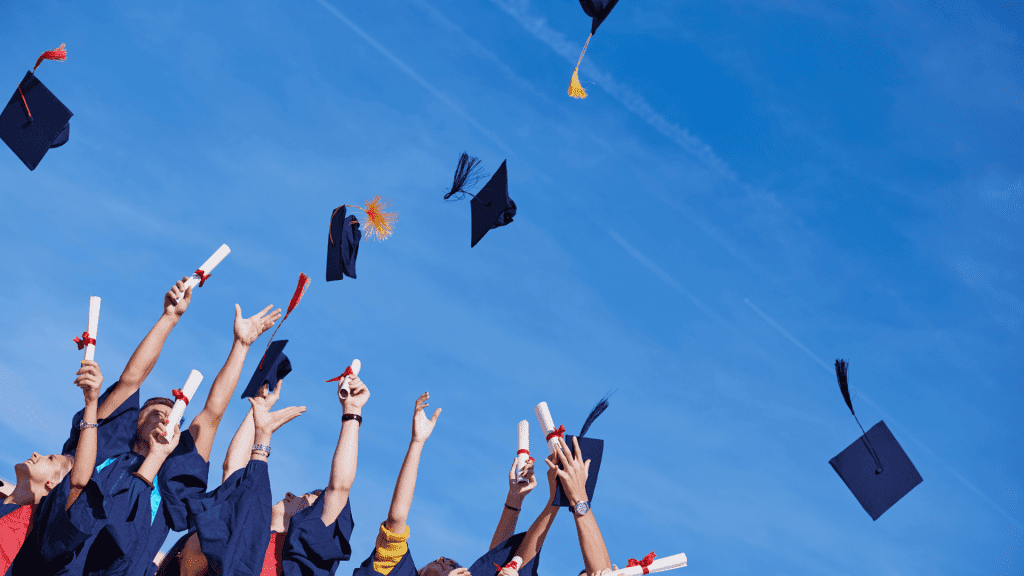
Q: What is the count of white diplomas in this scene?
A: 8